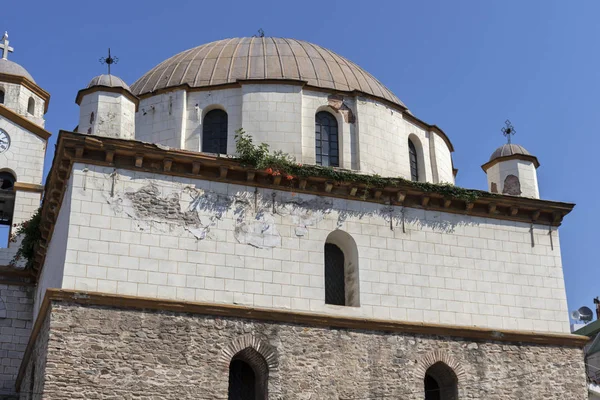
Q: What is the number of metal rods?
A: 8